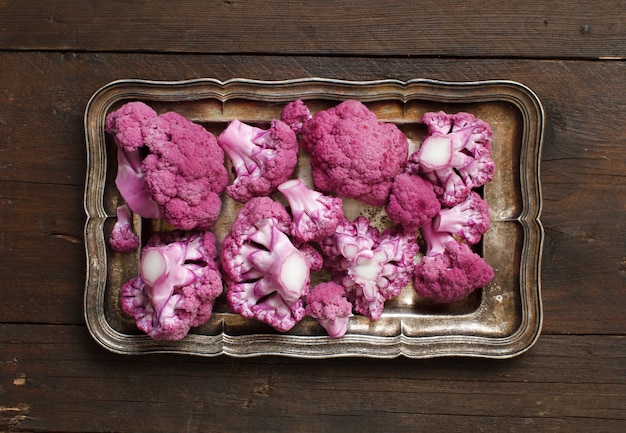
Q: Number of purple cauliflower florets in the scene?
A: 14